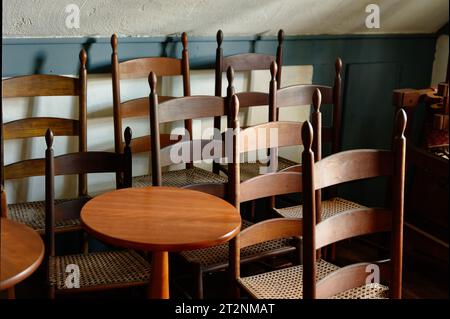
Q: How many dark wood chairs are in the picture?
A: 8